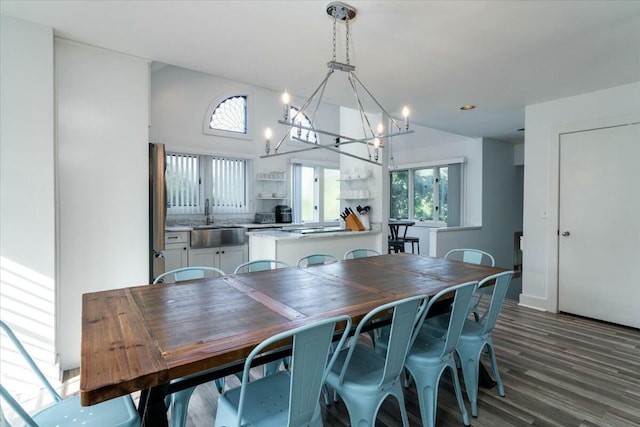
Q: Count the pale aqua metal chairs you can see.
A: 10